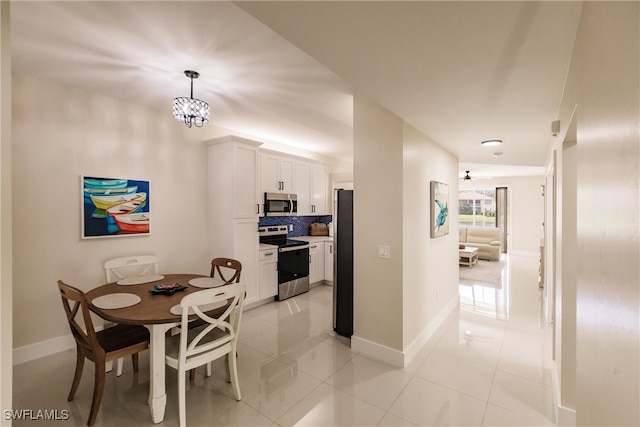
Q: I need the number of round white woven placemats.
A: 4